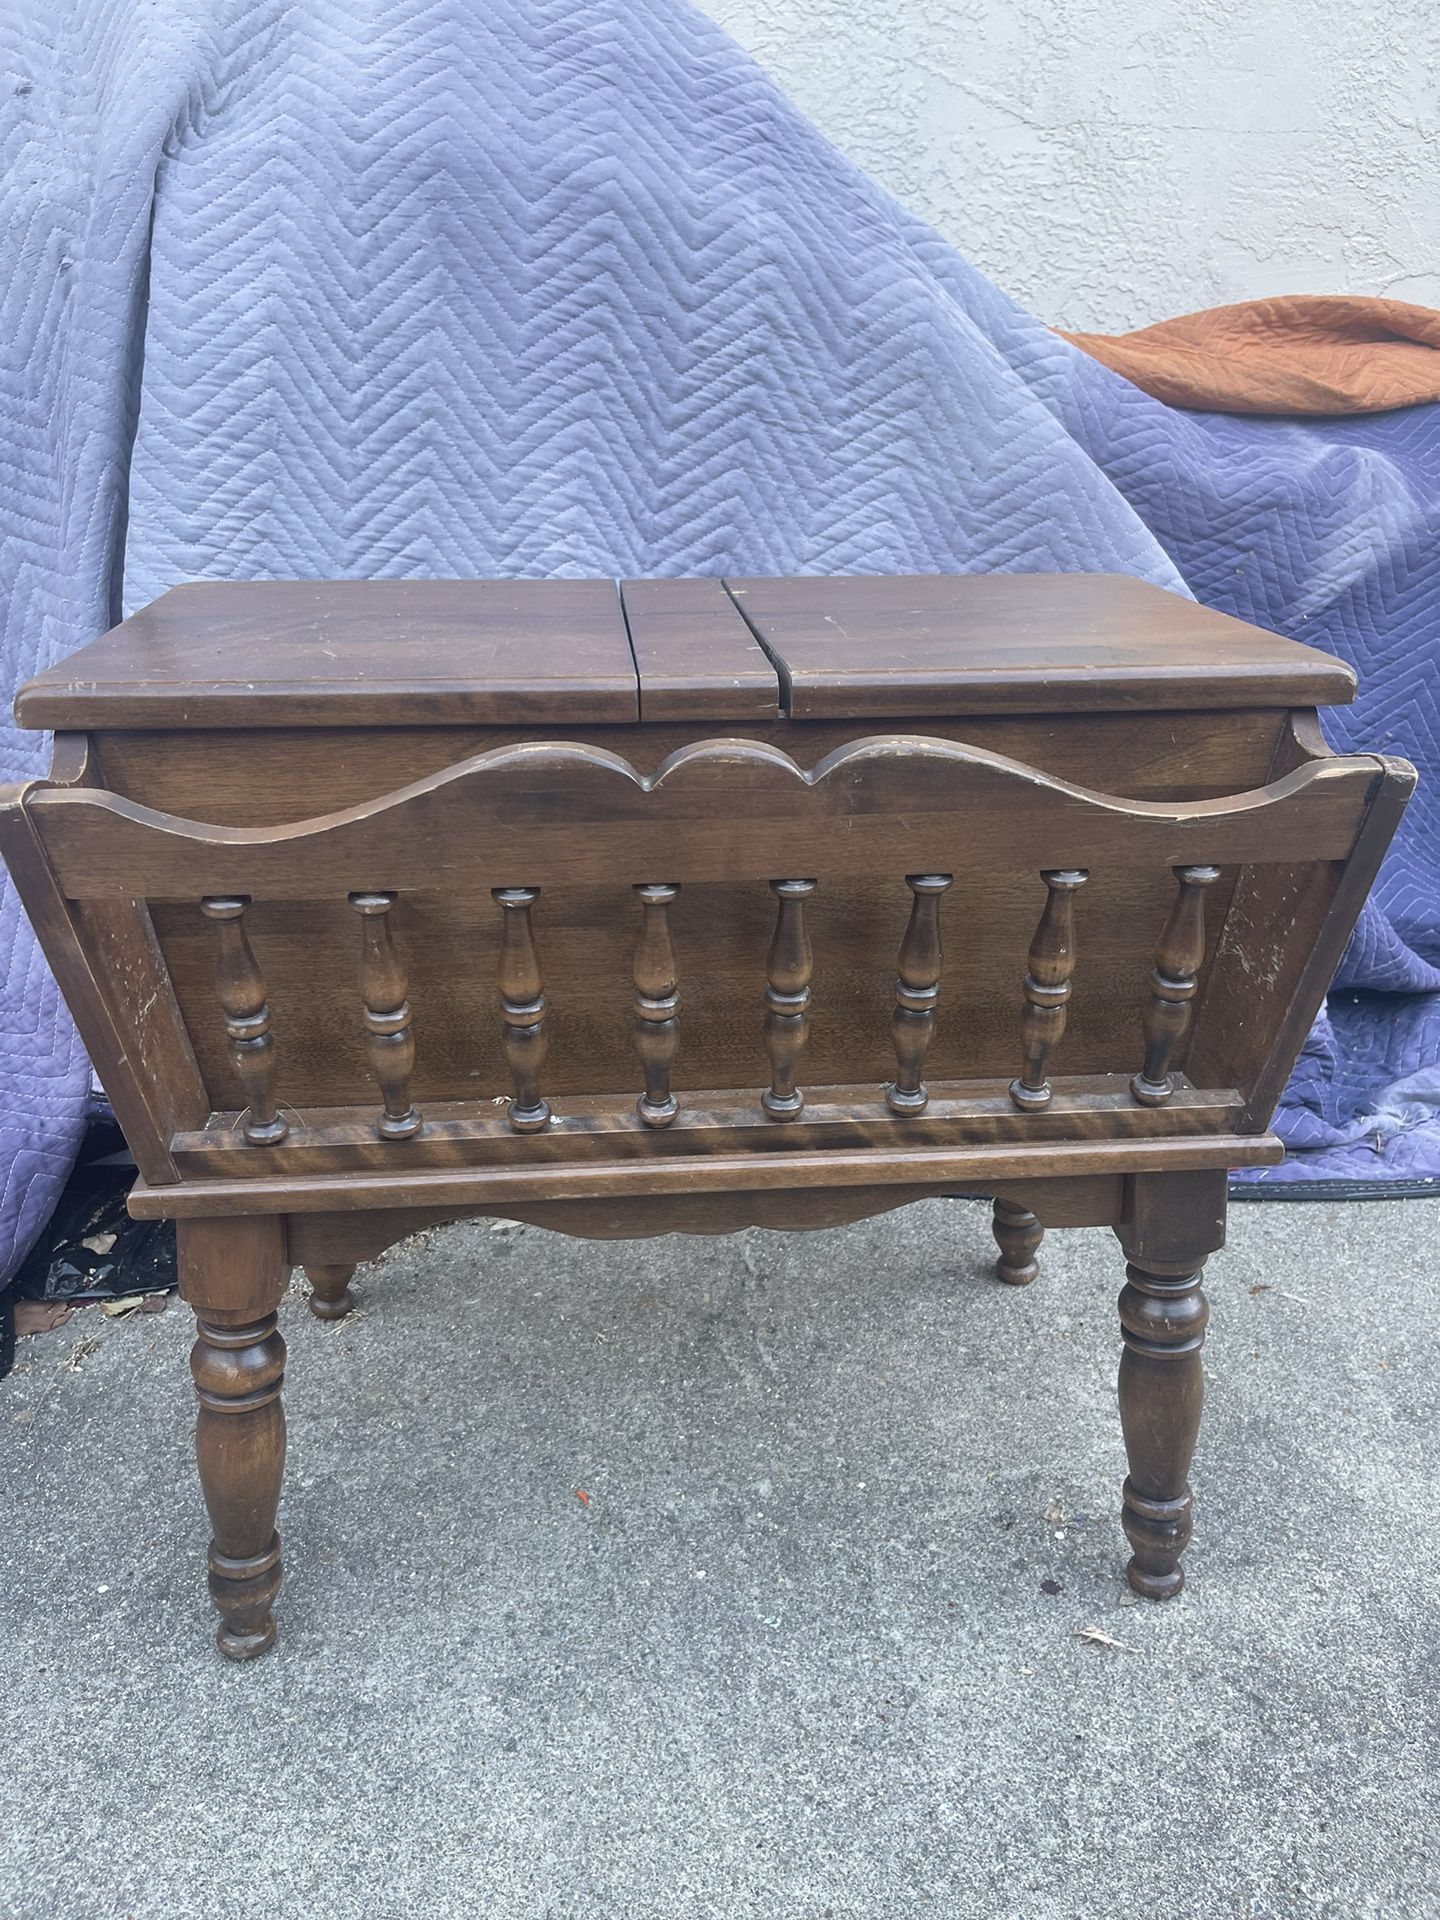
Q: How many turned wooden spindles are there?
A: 8